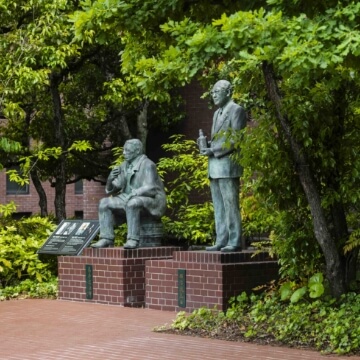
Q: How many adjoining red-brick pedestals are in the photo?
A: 2